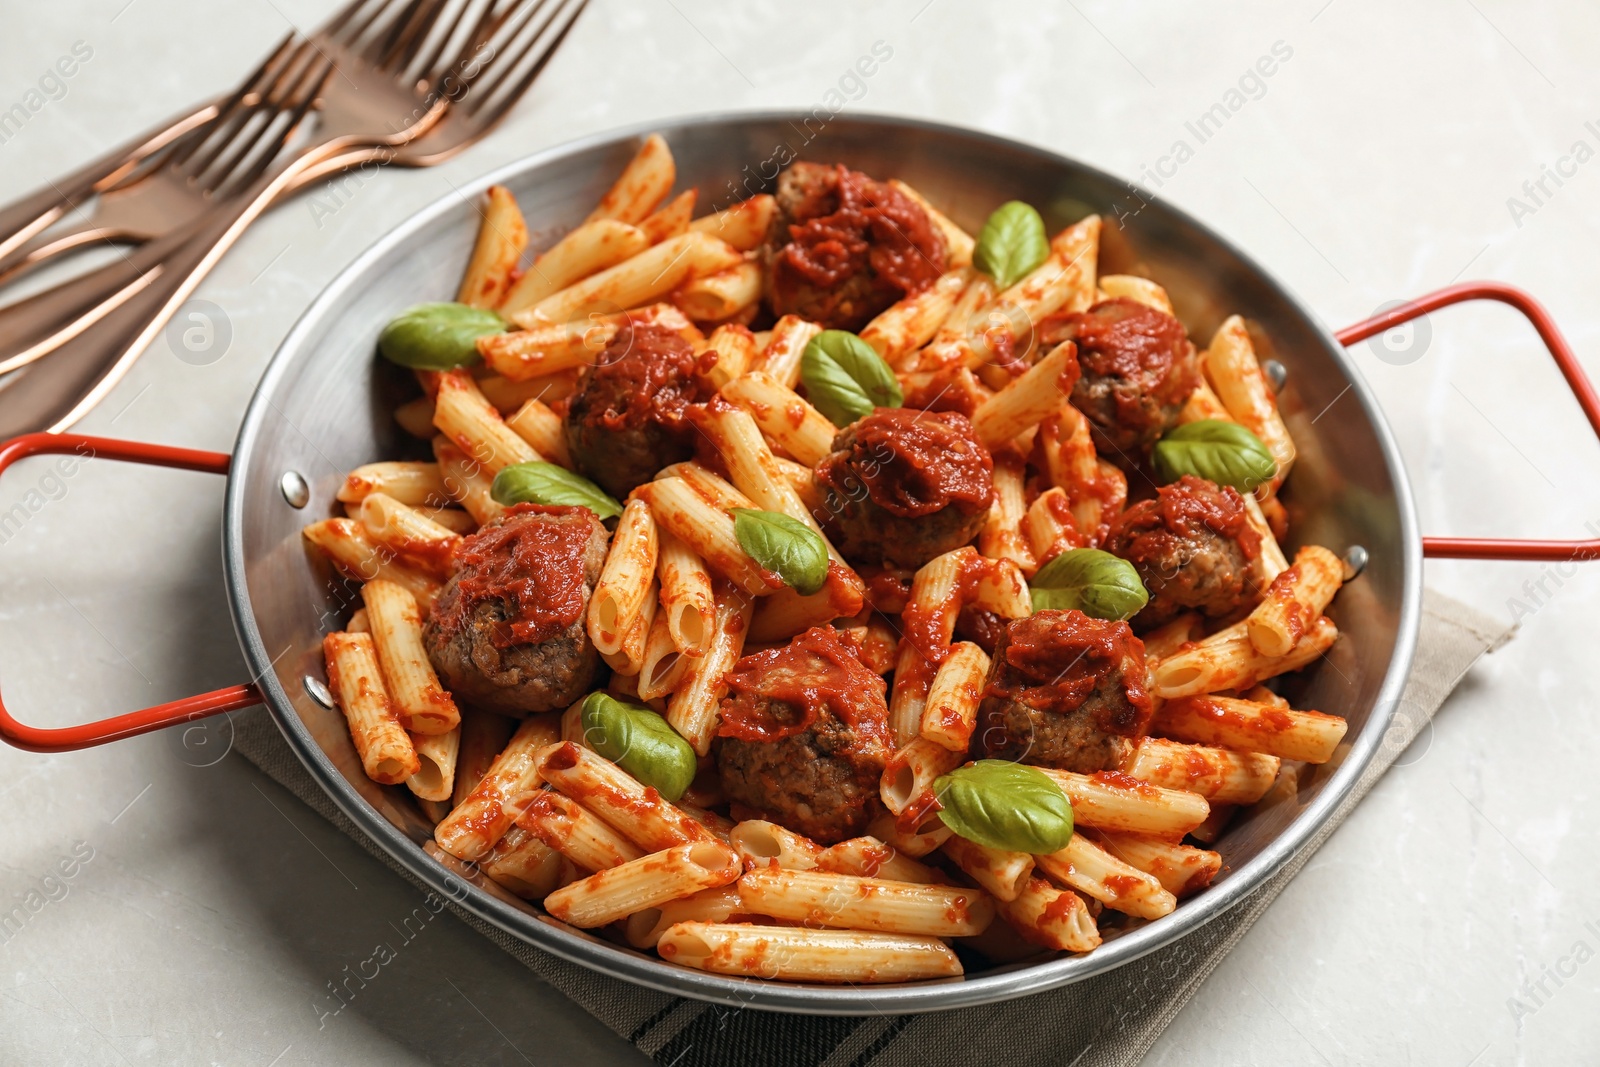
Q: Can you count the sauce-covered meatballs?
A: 8